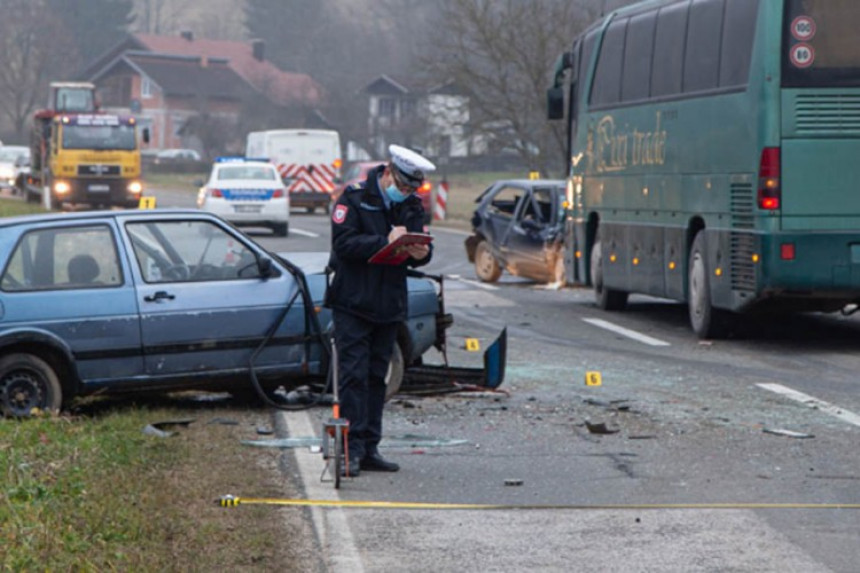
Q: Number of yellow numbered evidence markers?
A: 4